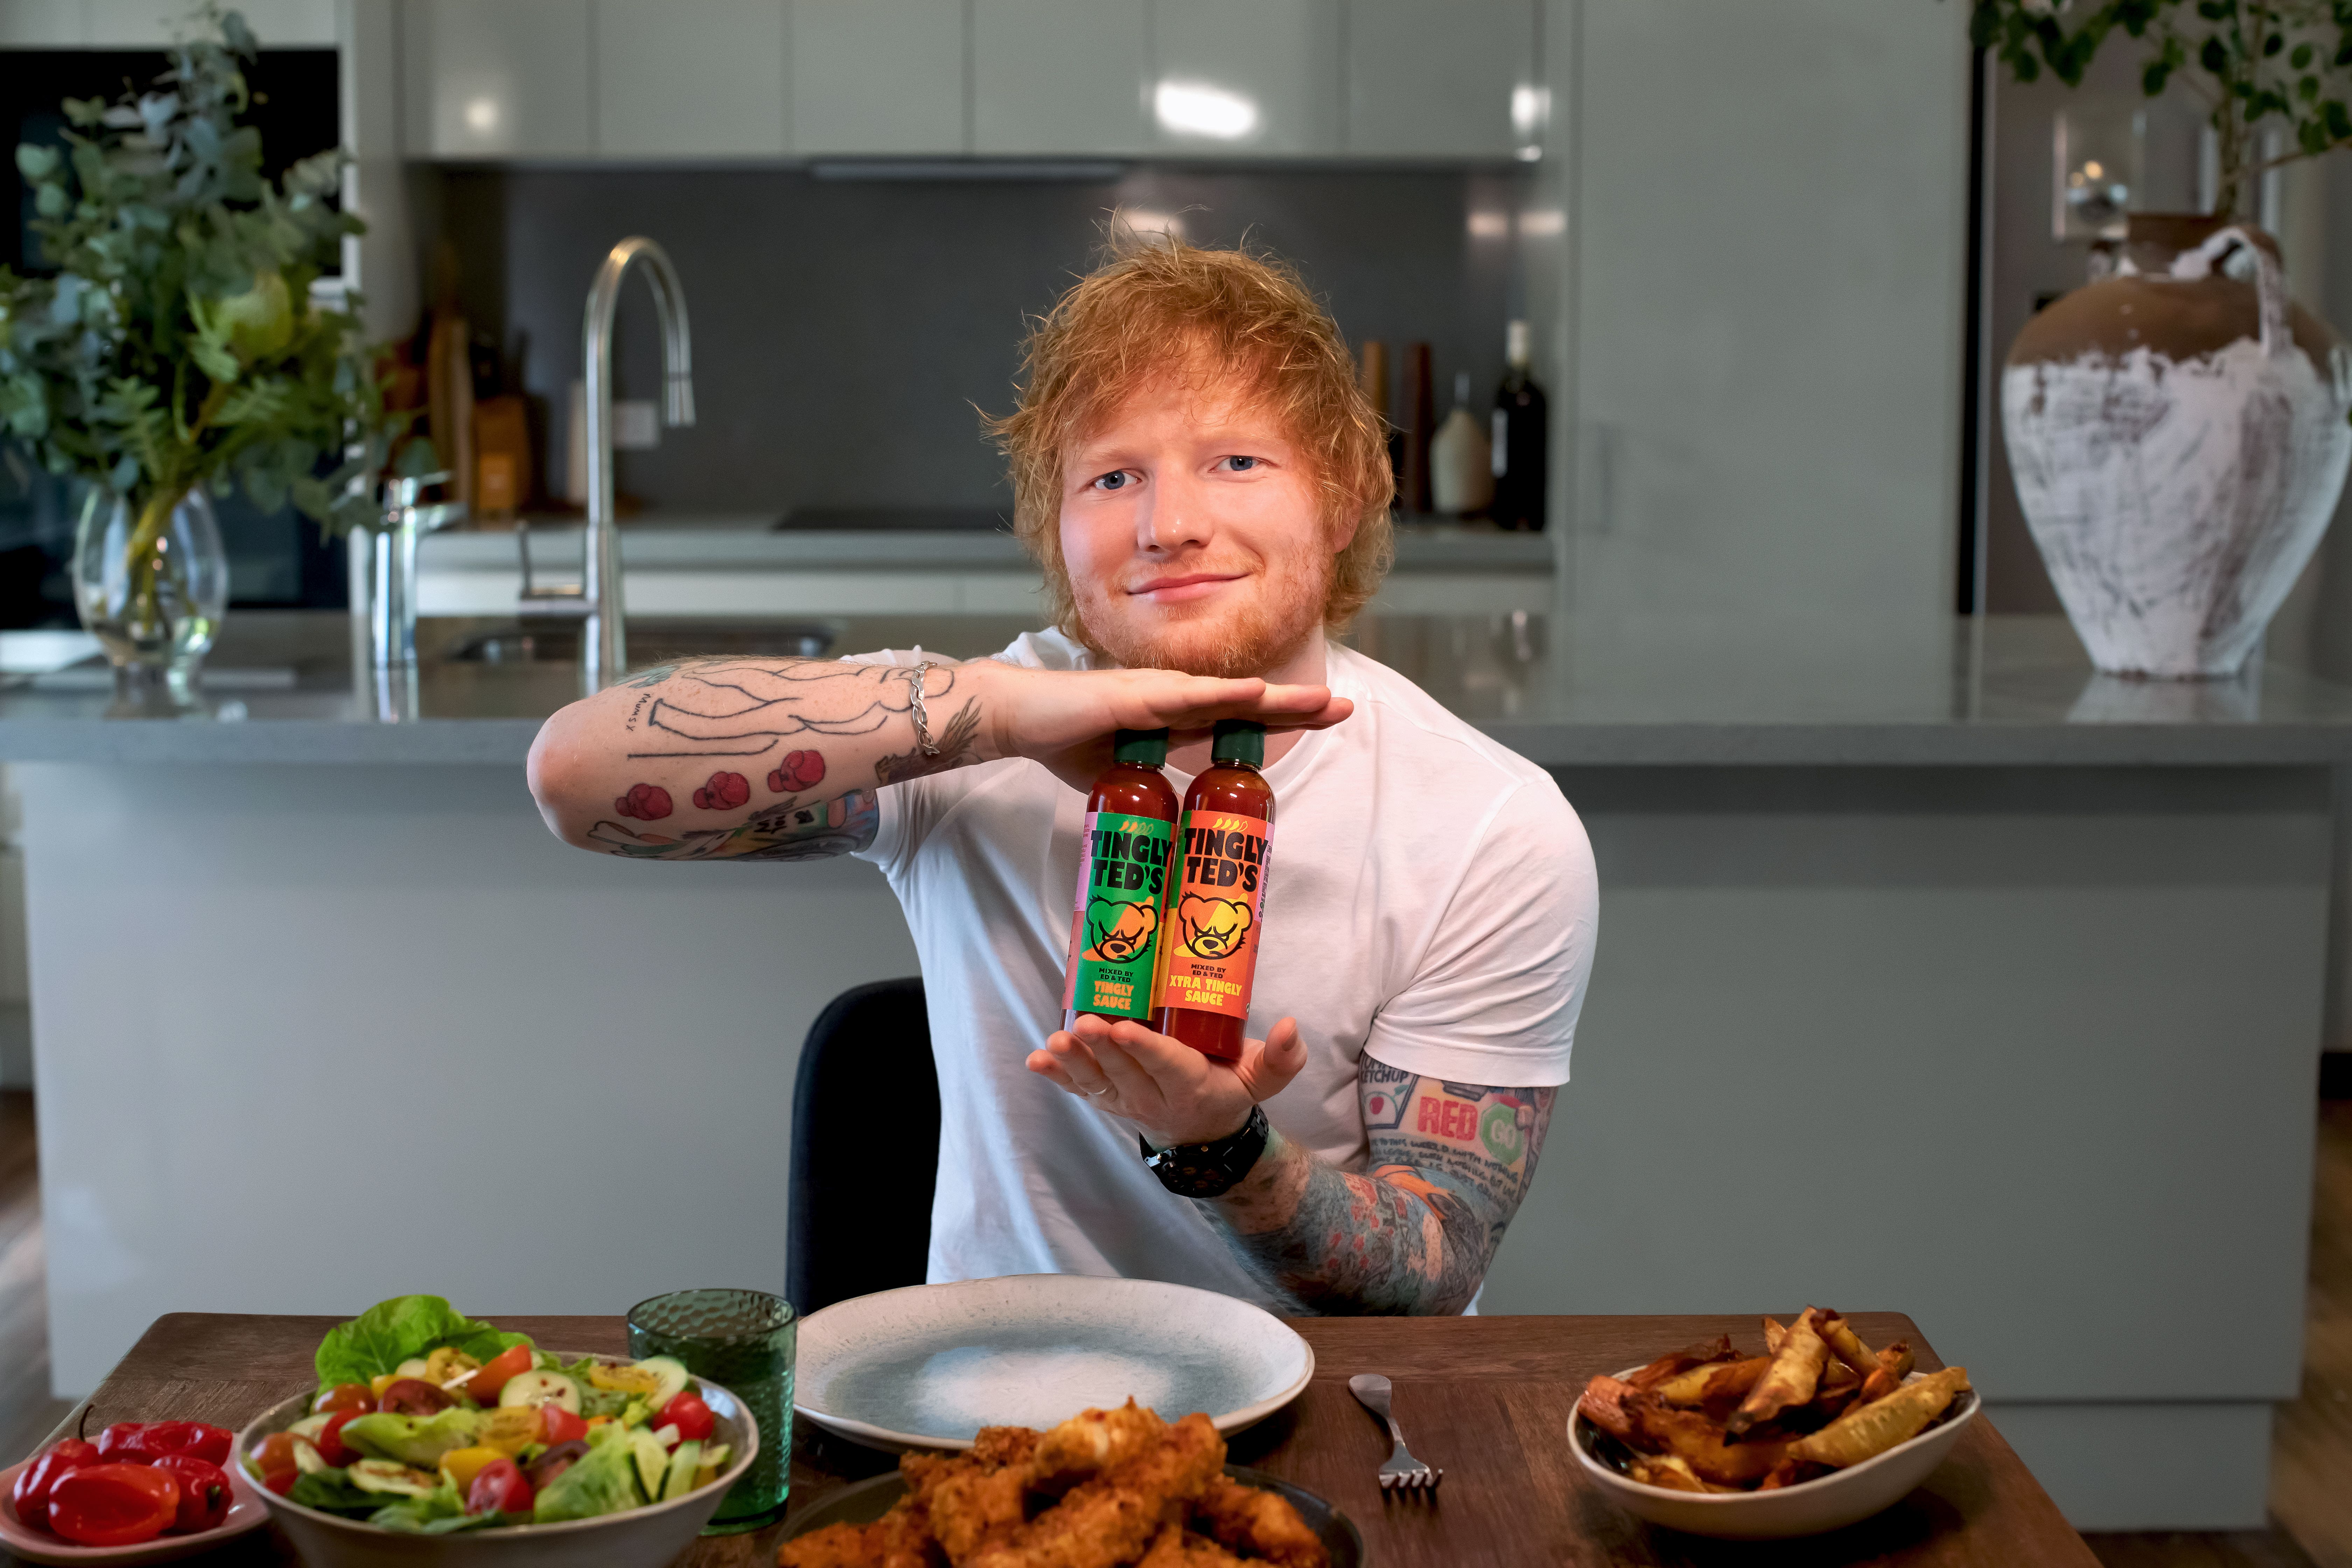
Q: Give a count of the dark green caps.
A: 2